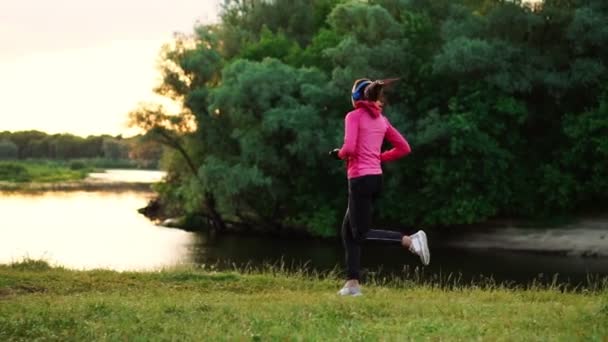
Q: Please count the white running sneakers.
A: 2